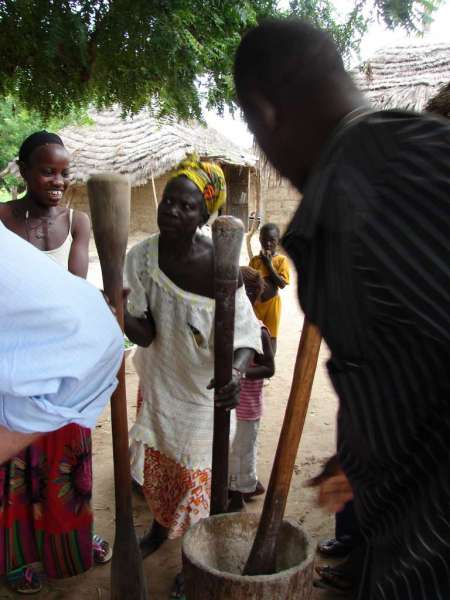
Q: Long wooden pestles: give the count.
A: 3